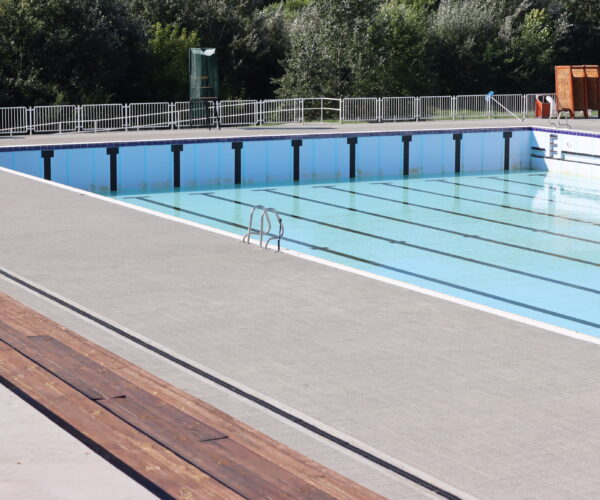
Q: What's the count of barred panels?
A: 13